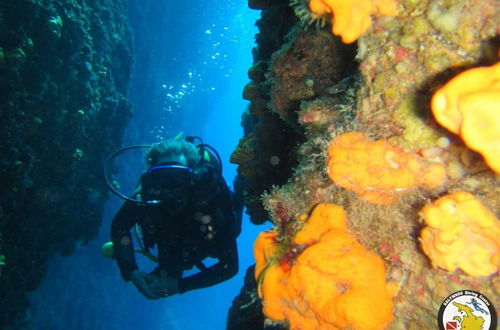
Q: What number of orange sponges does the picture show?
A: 5